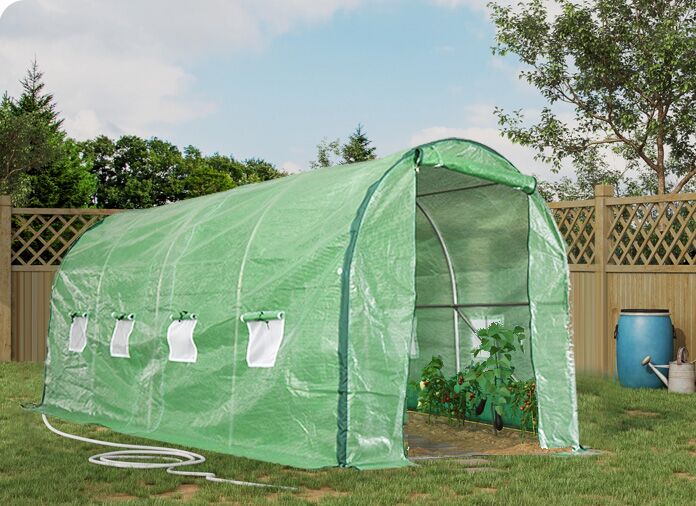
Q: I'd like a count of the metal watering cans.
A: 1